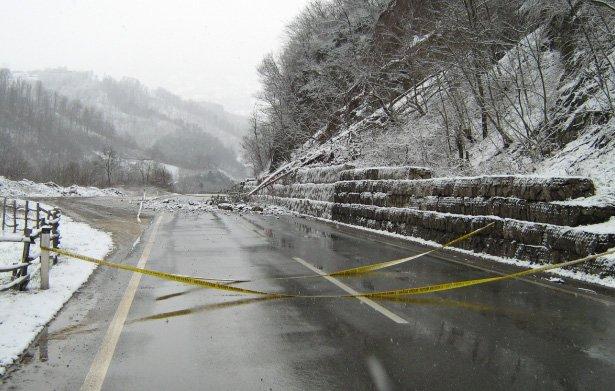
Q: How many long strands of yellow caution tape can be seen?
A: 2